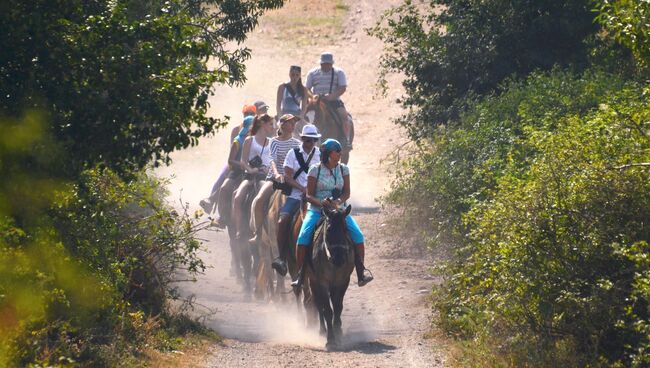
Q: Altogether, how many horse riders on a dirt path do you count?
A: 9